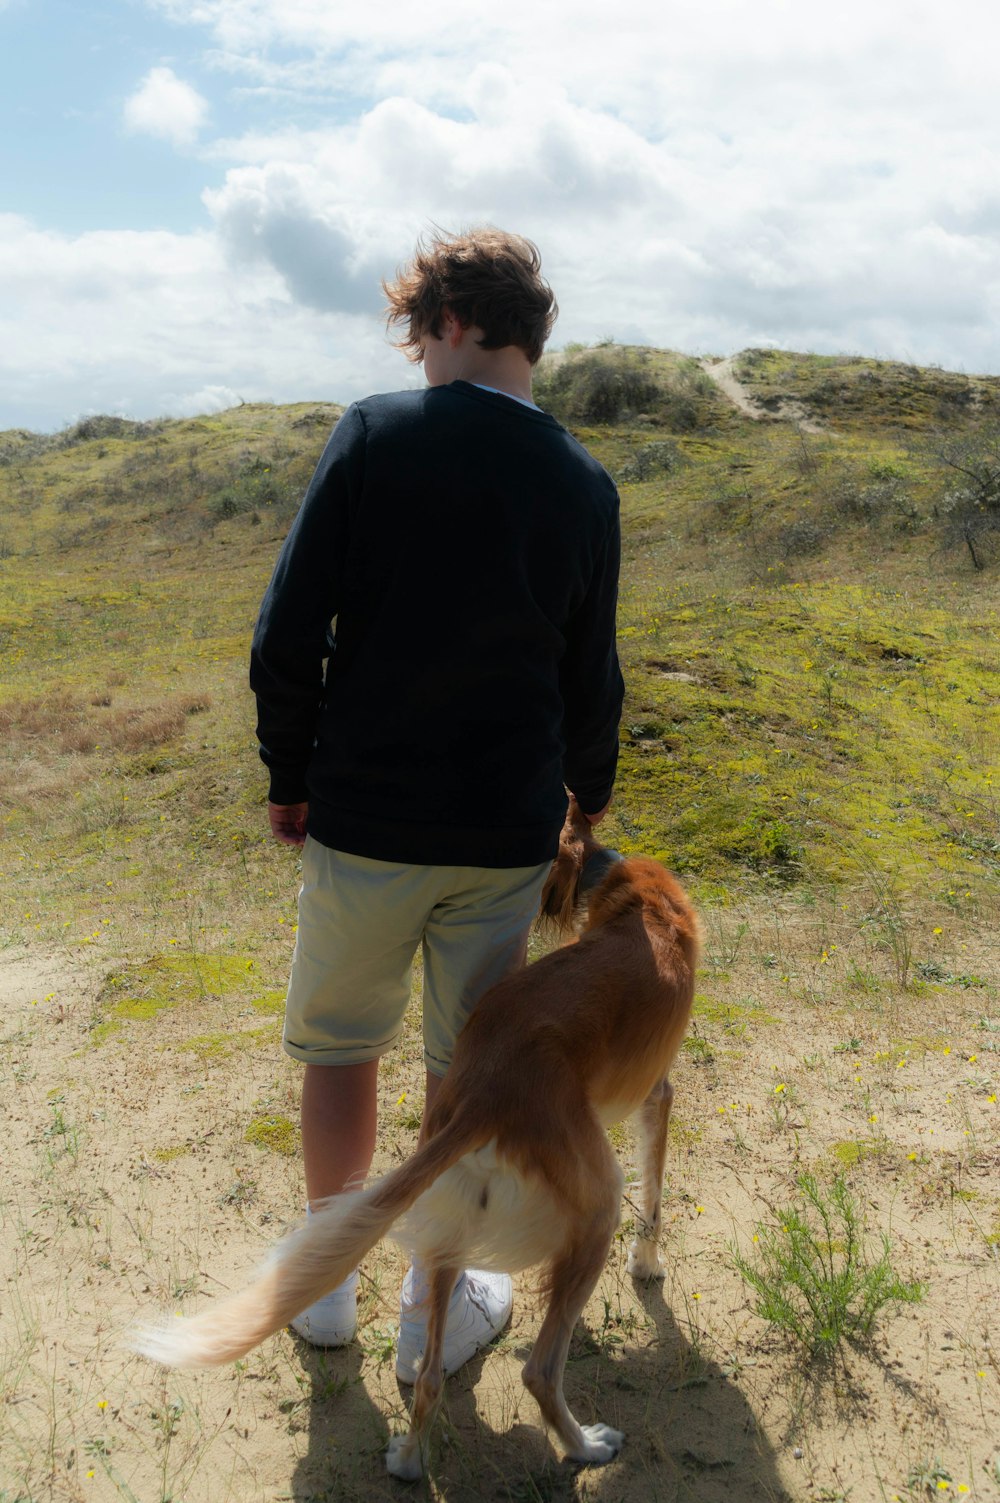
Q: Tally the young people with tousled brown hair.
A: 1